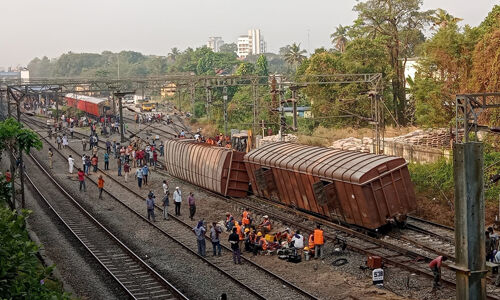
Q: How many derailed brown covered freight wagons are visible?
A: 2